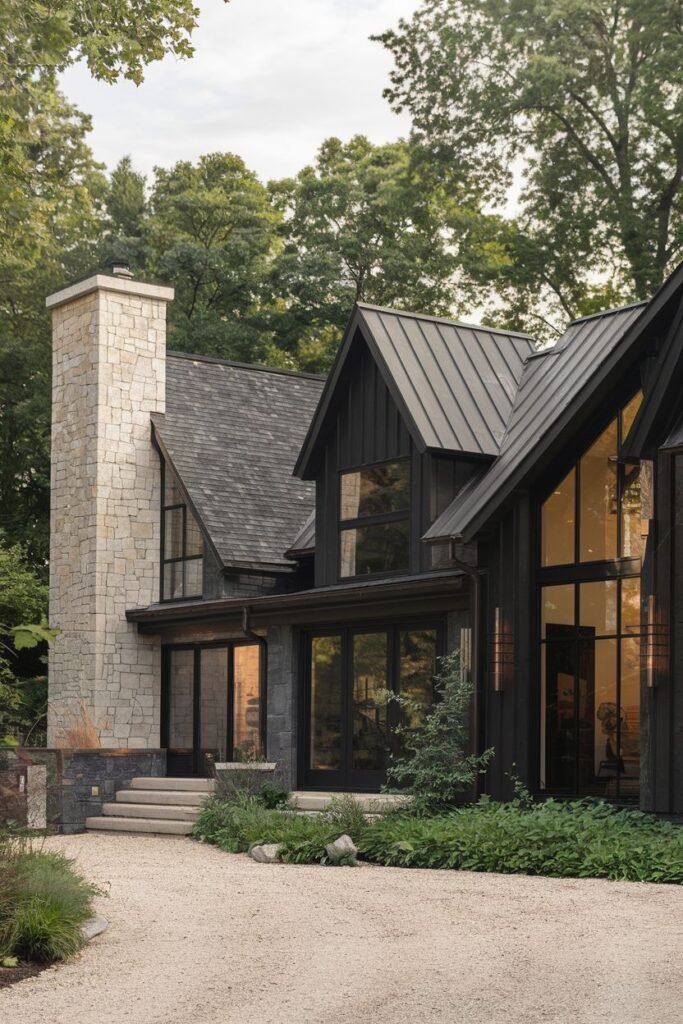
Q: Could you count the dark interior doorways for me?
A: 1